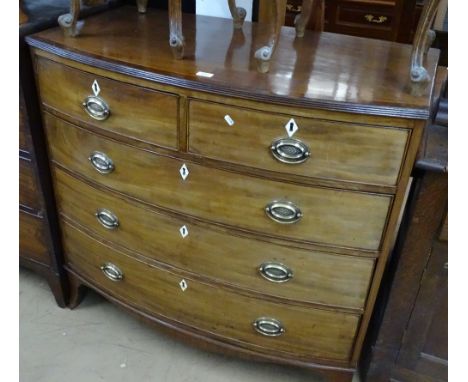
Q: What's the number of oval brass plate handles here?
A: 8